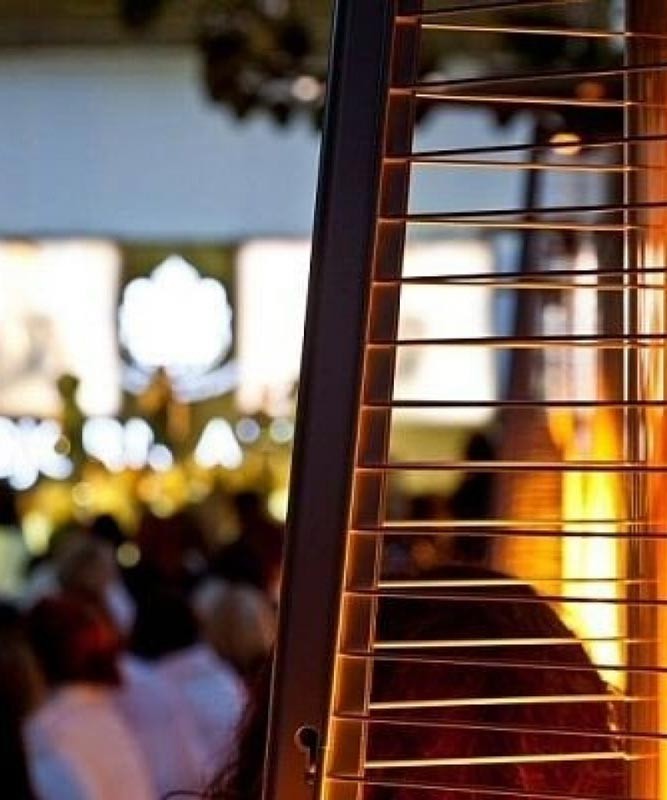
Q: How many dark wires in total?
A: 13